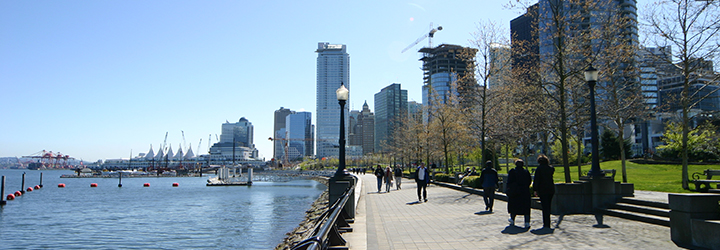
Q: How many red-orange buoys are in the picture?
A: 8